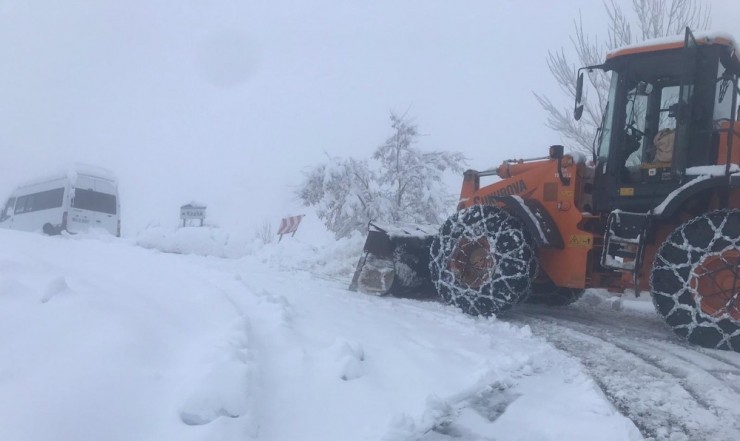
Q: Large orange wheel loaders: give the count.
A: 1